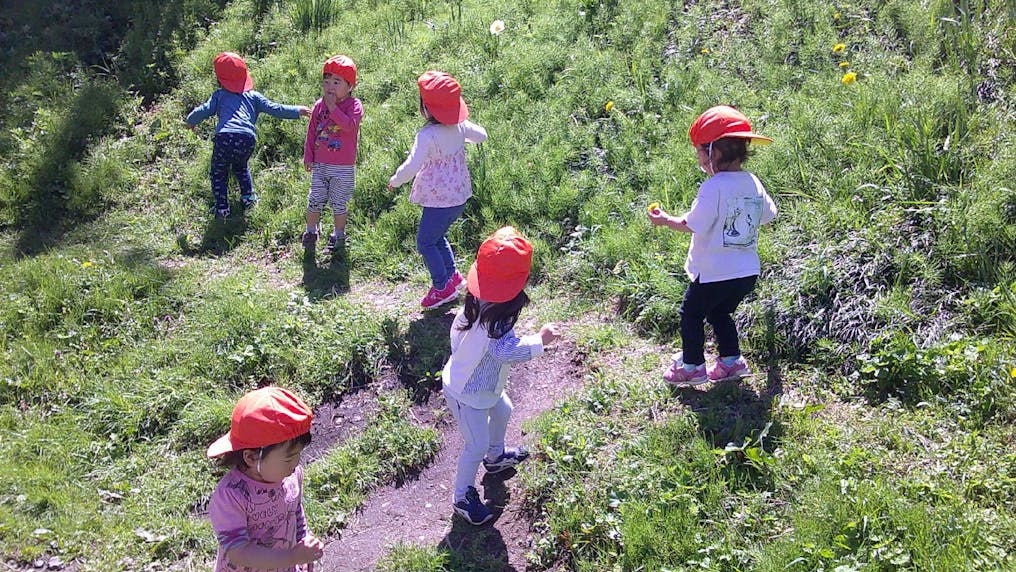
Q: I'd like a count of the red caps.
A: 6